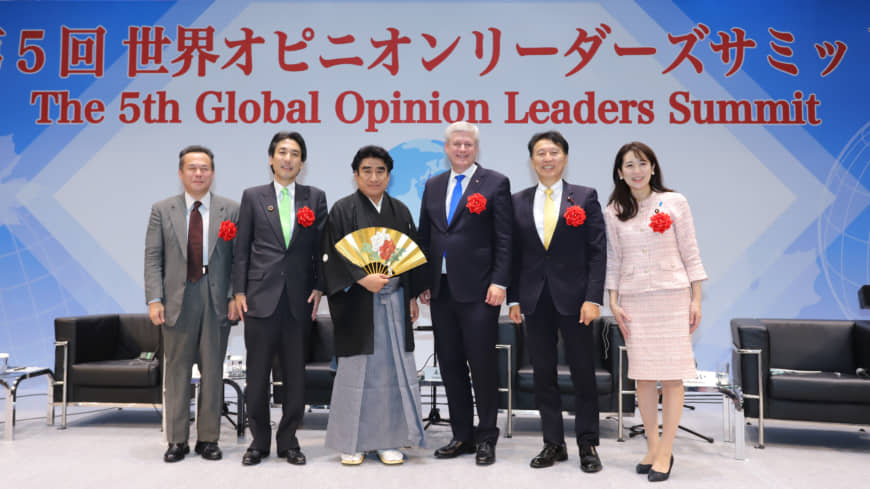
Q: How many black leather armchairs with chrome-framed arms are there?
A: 4